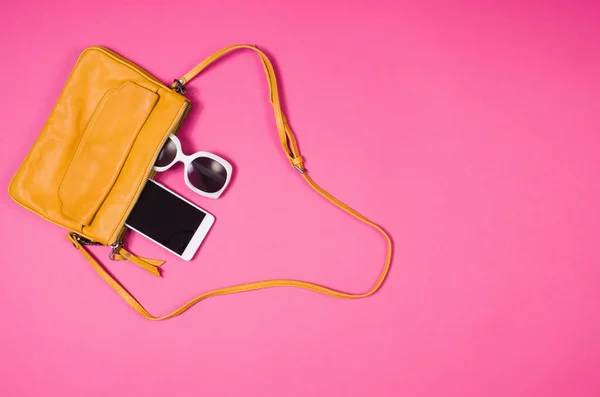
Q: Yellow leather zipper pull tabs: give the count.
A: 2